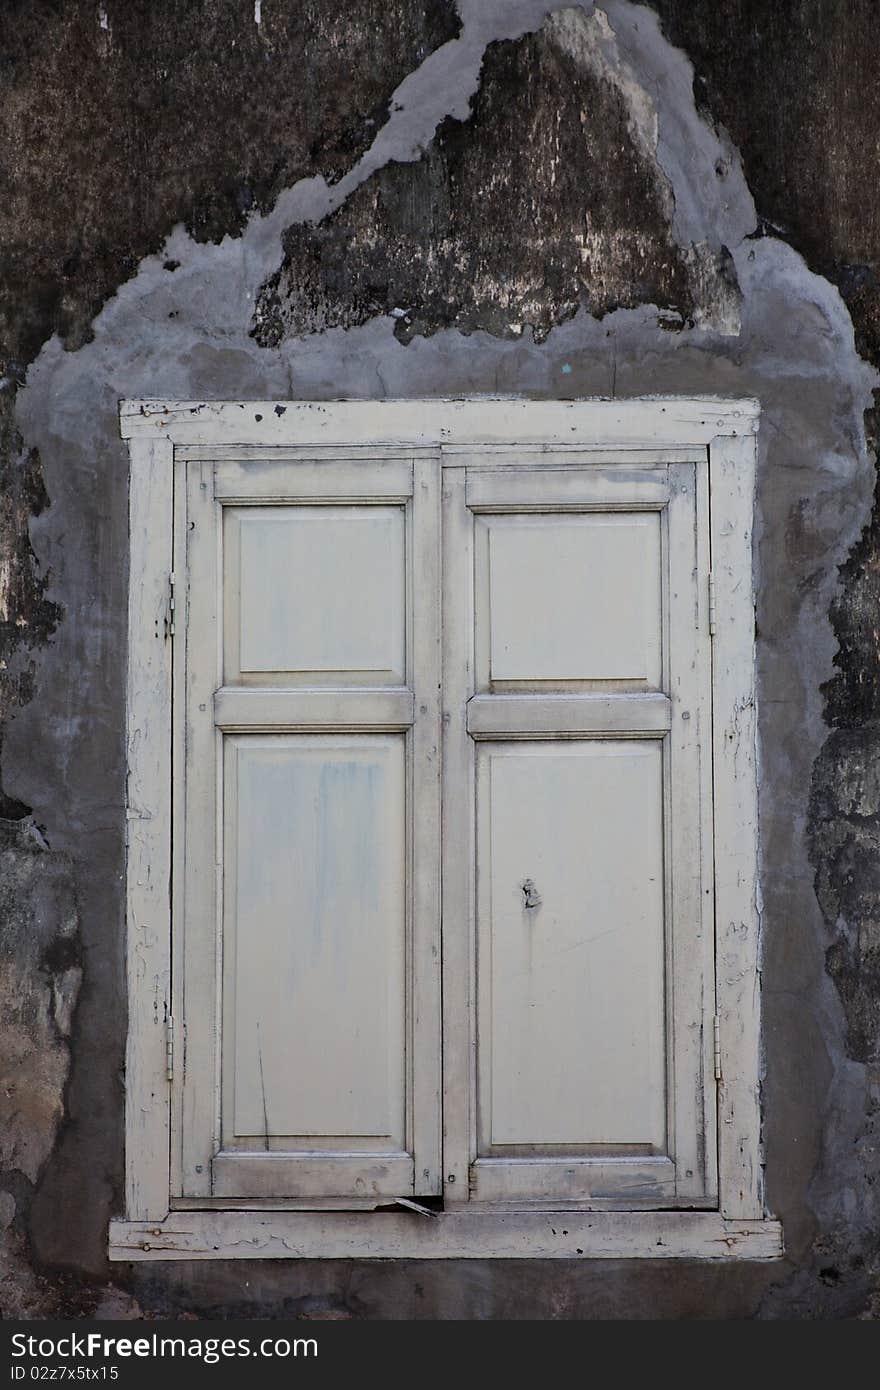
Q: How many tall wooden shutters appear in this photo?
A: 2